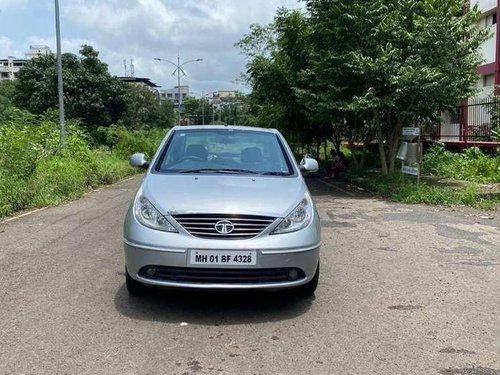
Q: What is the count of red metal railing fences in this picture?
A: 1